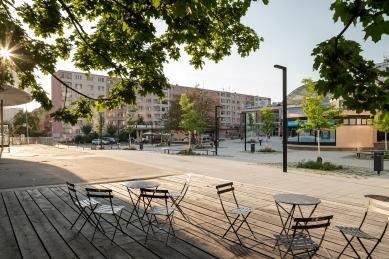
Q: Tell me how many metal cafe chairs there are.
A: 7